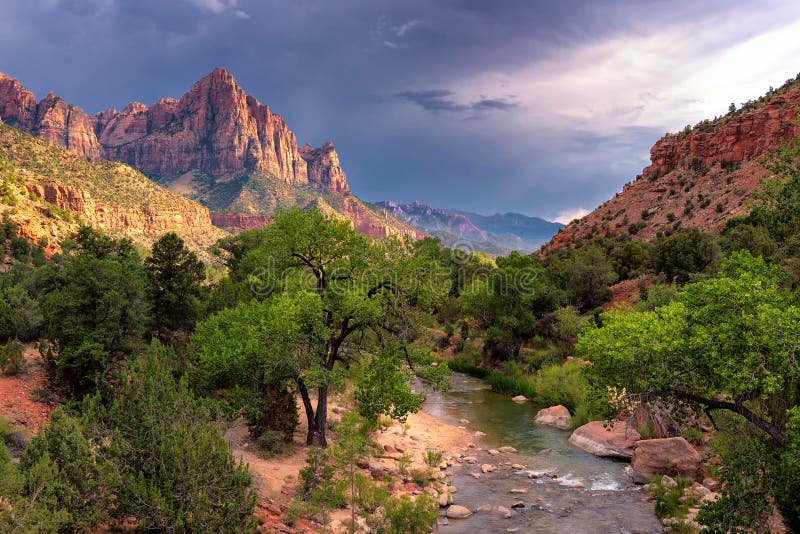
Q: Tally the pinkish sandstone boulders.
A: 3